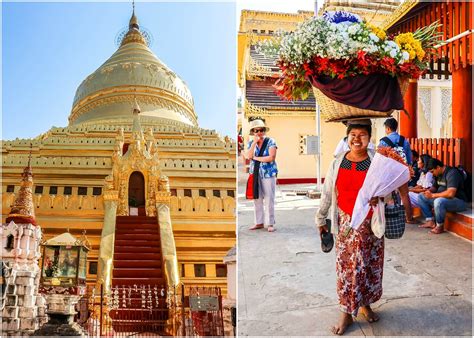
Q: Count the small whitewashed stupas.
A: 1